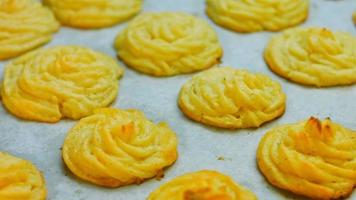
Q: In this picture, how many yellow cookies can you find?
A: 11